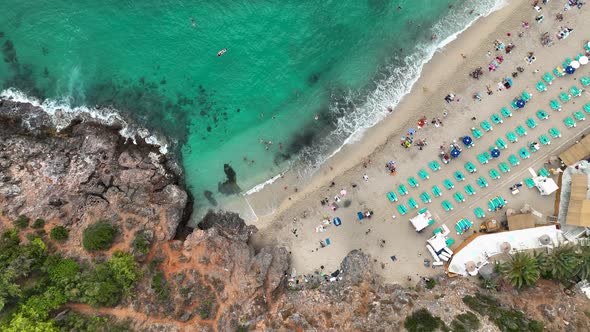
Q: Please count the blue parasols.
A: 5